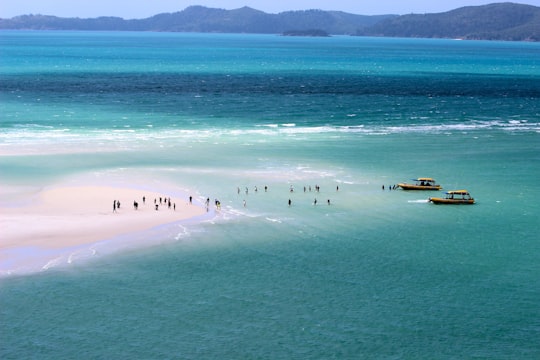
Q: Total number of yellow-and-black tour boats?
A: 2